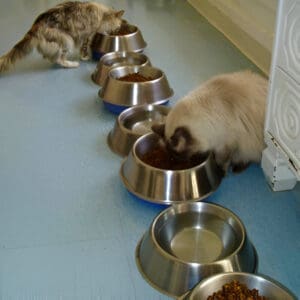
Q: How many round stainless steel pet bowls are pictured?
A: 7